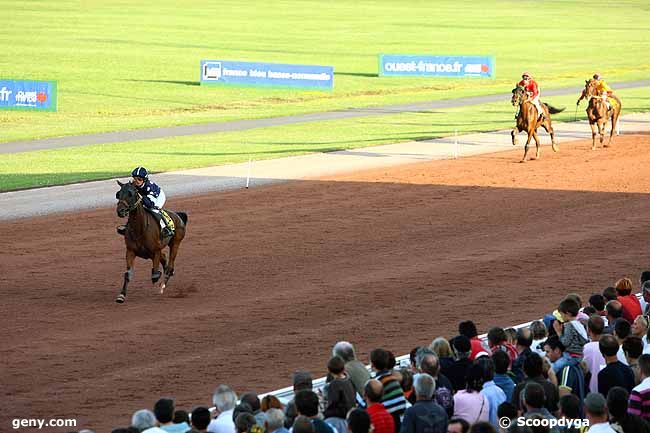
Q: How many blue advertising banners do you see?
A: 3